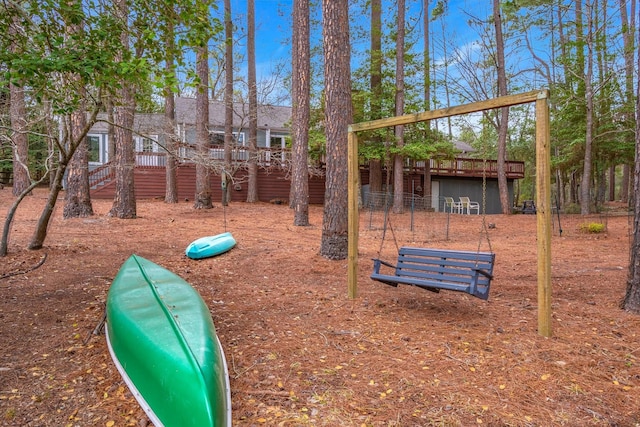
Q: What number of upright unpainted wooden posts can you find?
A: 2